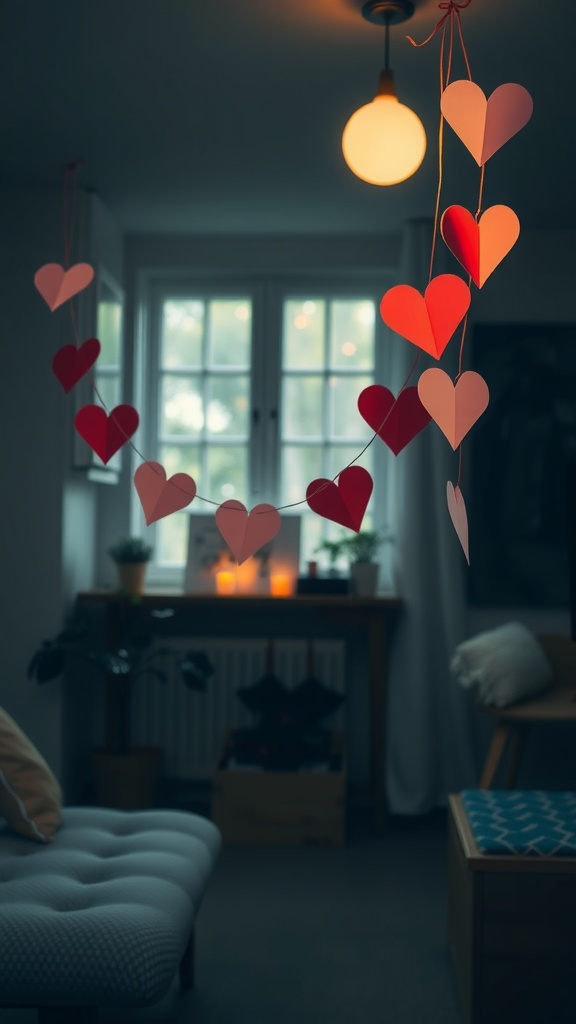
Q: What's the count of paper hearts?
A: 12